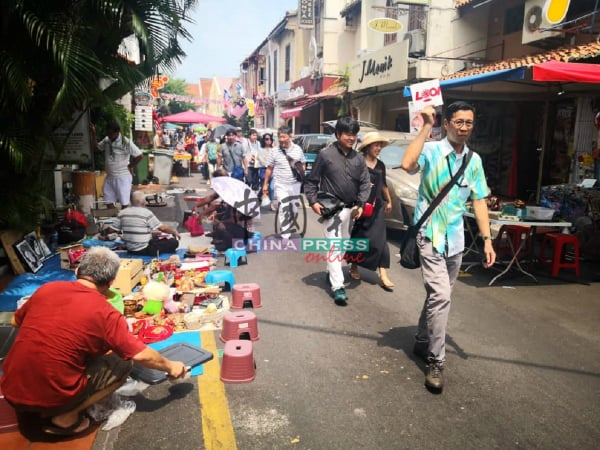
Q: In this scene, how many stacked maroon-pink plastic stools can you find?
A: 3